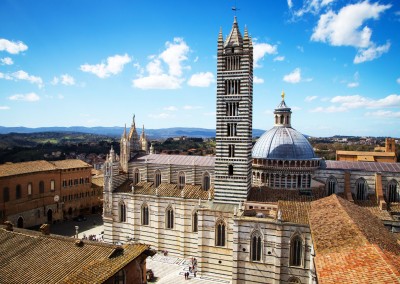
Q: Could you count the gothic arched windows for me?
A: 14